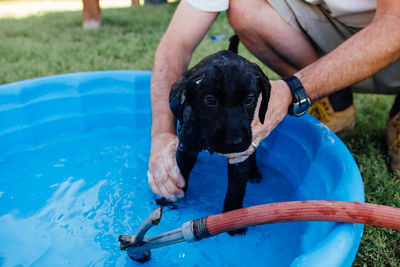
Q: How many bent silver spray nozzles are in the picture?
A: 1